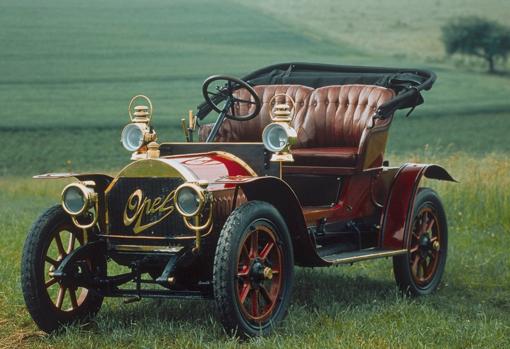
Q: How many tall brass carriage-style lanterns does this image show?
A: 2